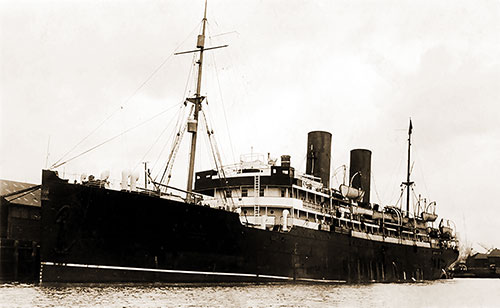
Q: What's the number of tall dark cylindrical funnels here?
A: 2